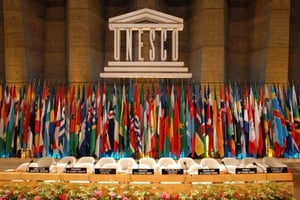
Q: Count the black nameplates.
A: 8